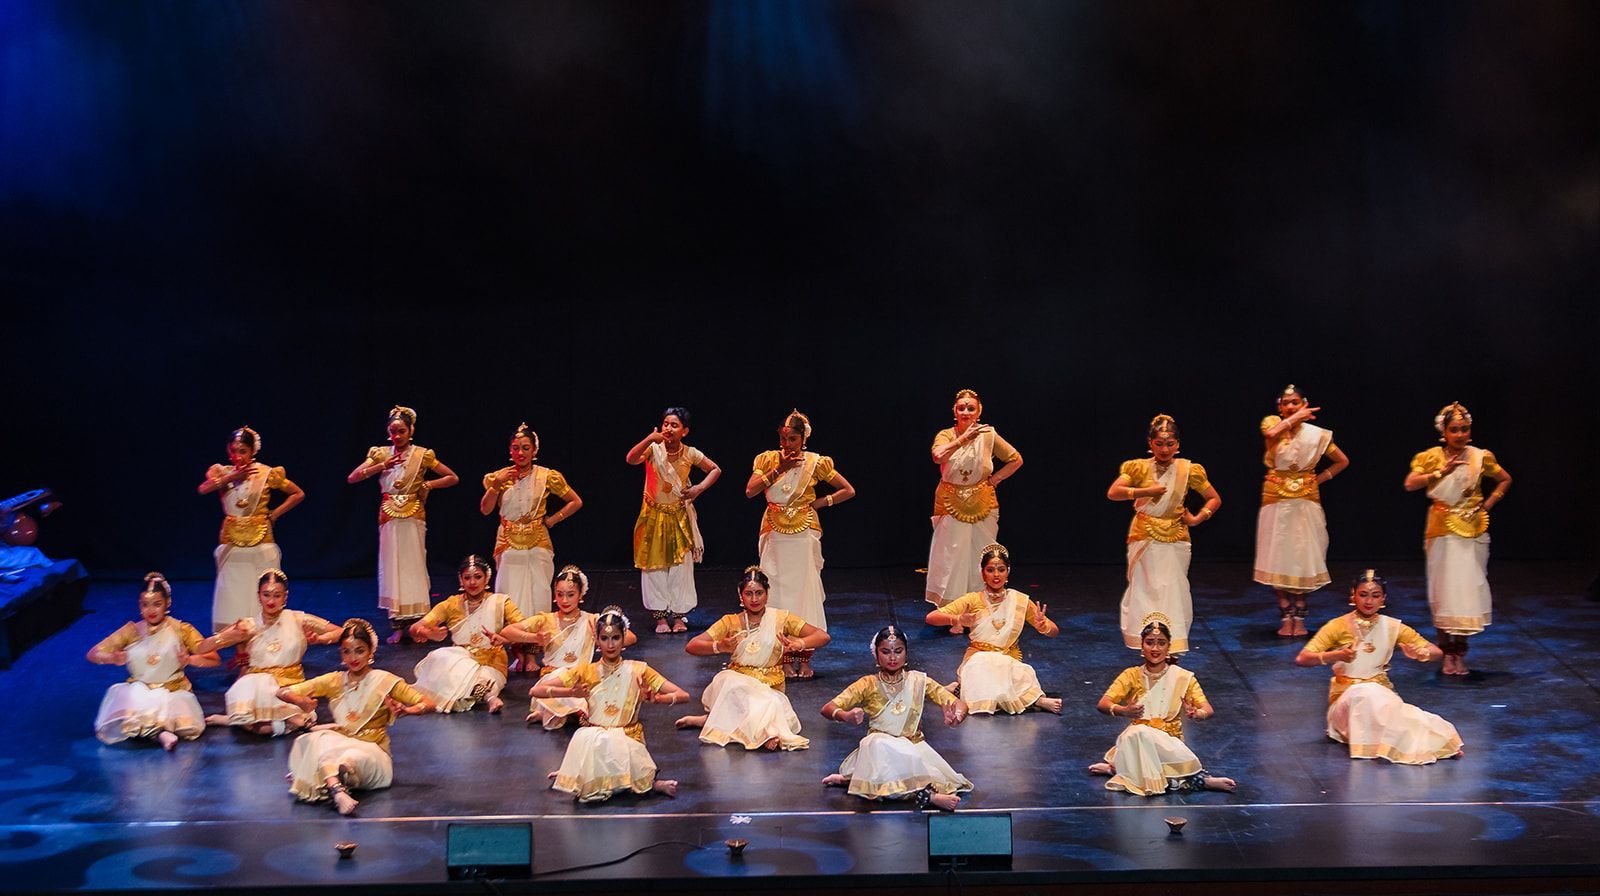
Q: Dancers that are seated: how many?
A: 11